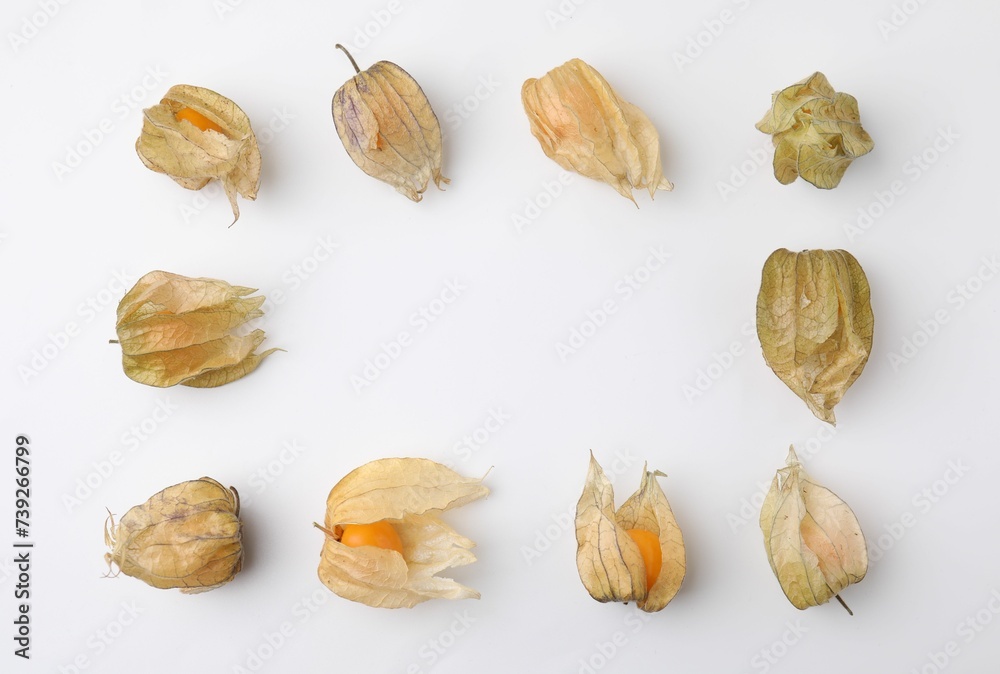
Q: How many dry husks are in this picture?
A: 10